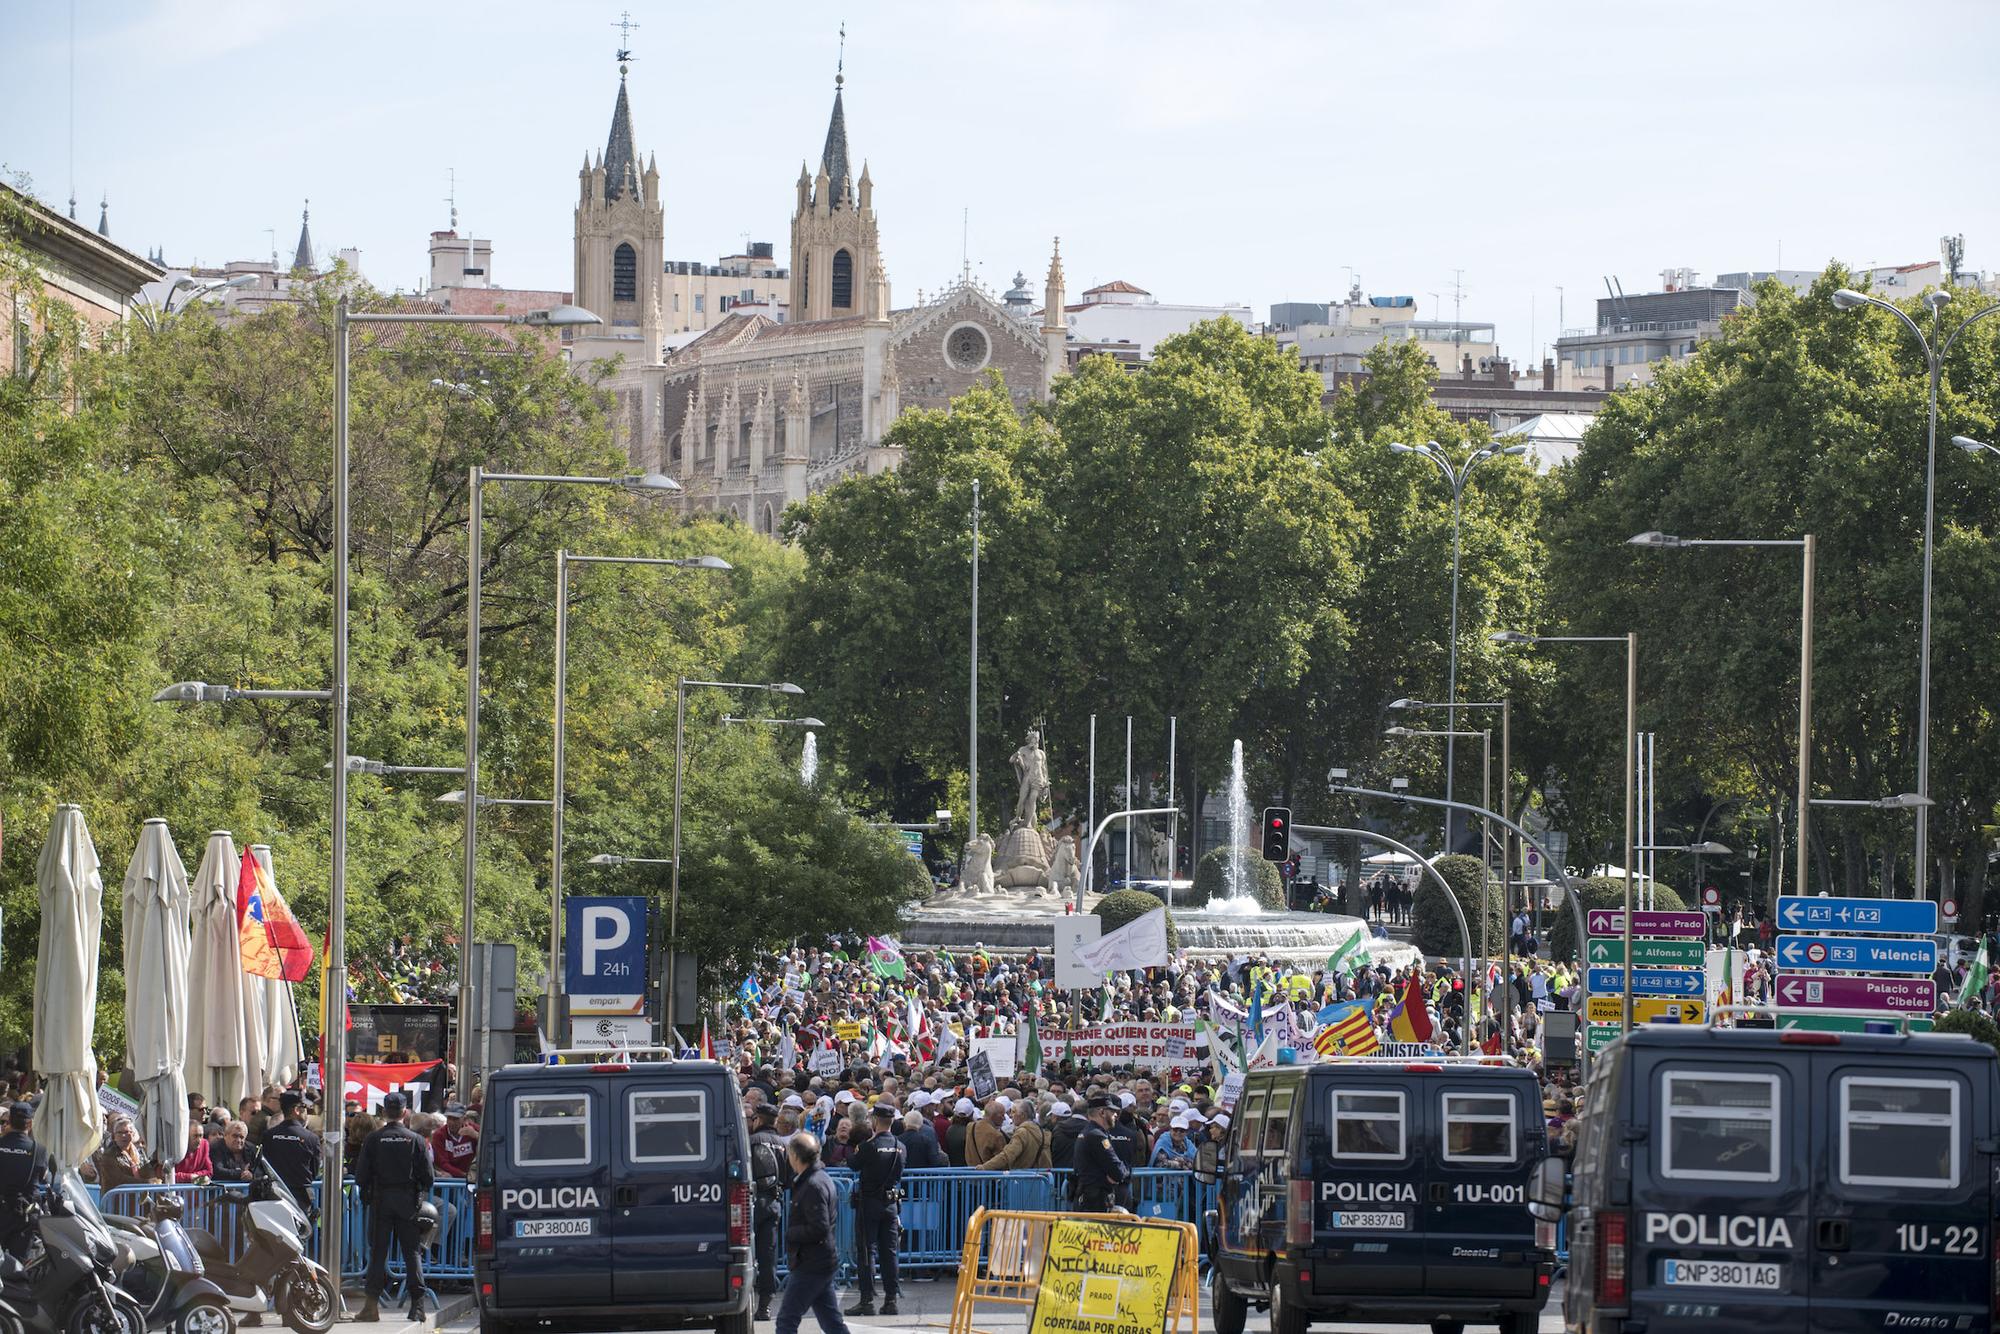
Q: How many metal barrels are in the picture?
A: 0